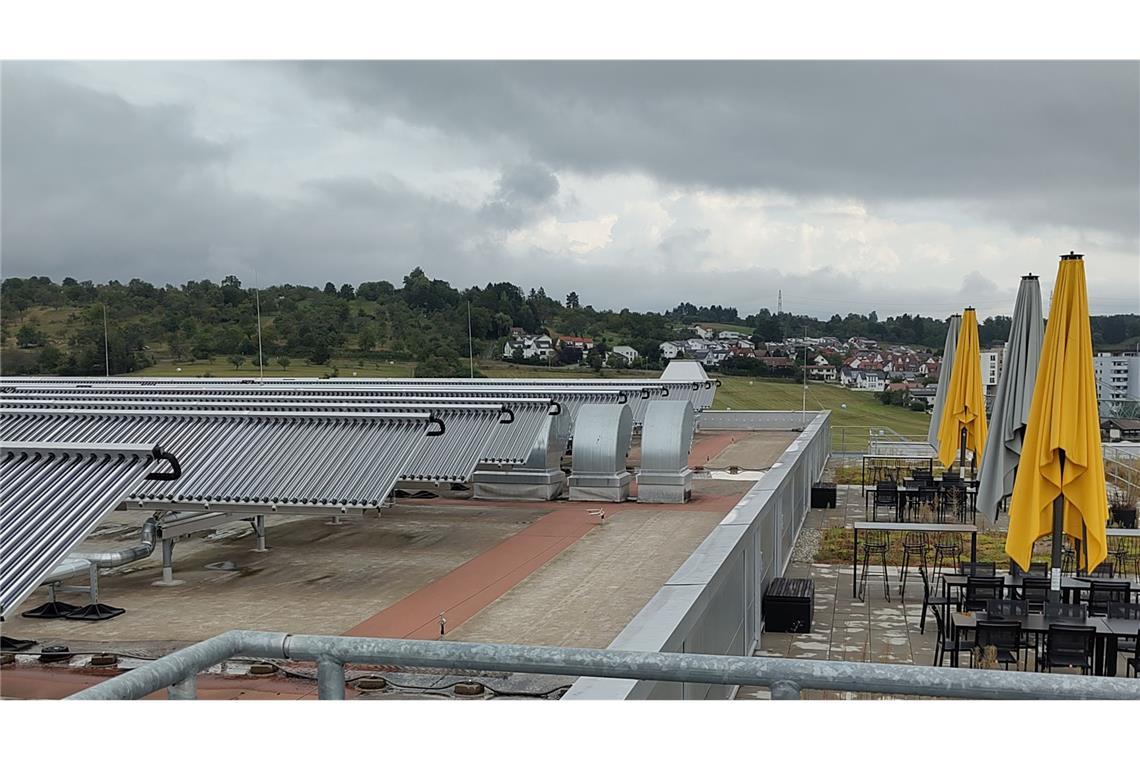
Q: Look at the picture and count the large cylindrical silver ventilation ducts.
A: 3